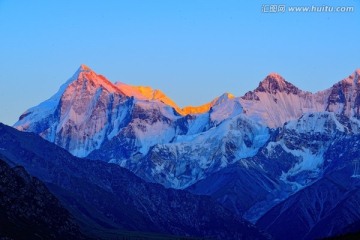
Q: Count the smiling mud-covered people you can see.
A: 0